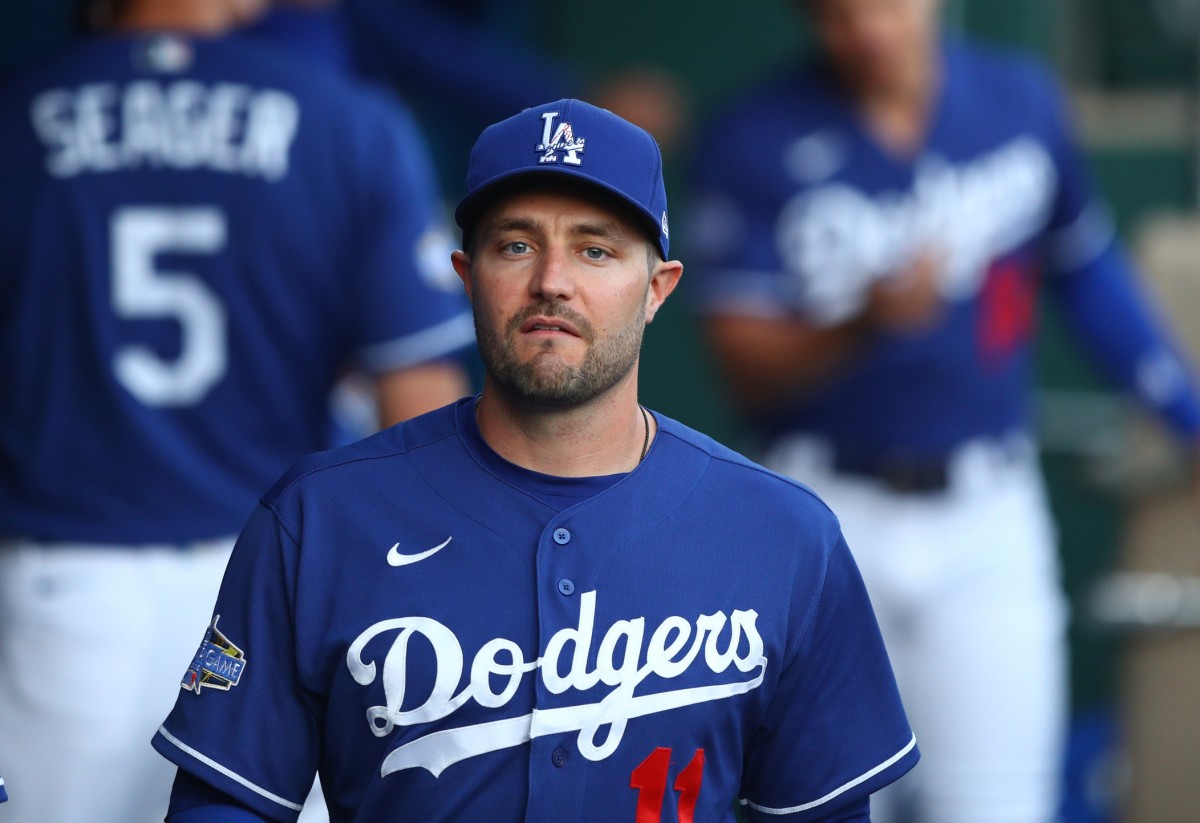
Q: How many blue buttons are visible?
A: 3